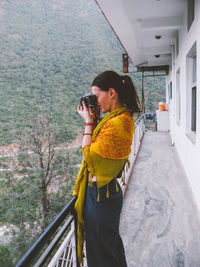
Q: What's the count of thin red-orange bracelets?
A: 2